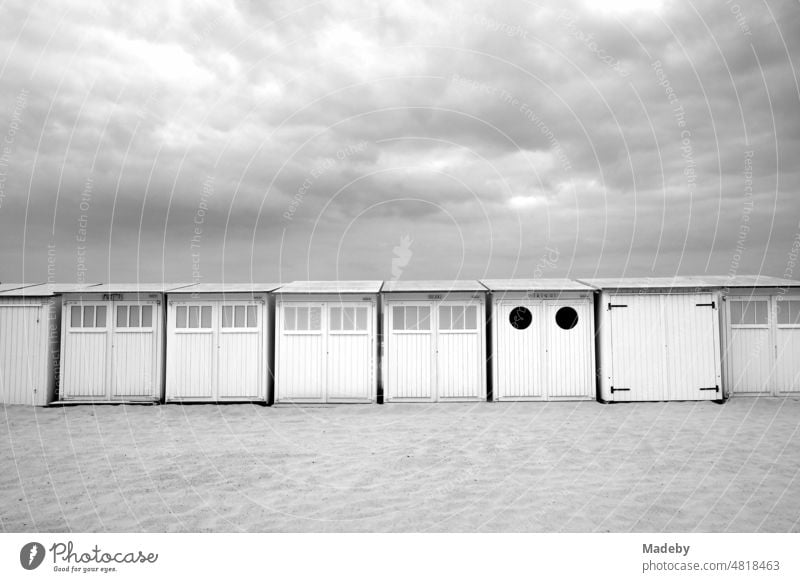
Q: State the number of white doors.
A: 15